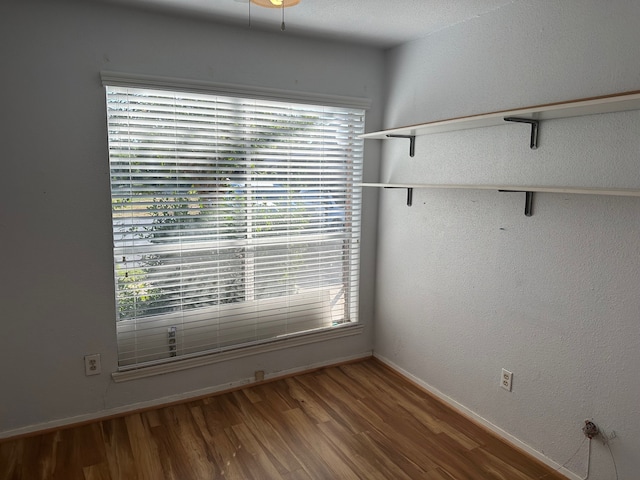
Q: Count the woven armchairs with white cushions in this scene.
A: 0